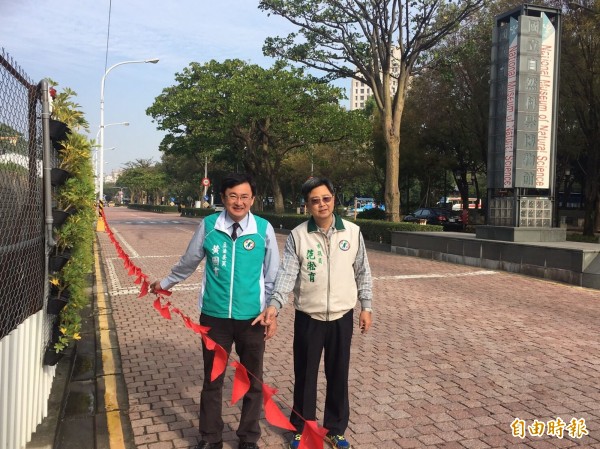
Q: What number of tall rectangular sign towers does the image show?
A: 1